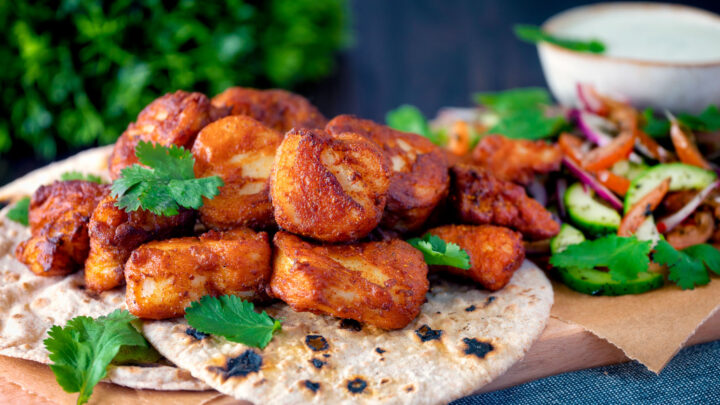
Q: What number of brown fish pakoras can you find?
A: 12